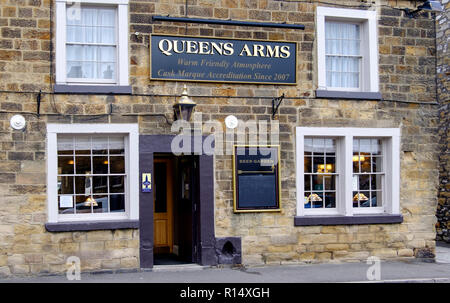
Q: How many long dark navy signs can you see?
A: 1